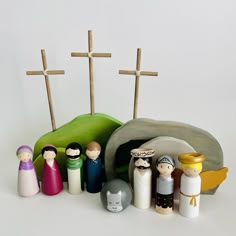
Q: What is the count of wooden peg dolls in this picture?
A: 7